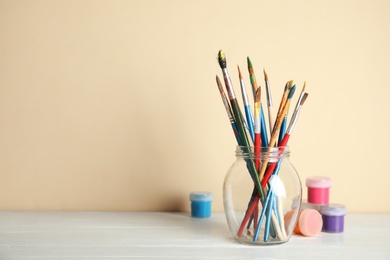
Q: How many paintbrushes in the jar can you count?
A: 11